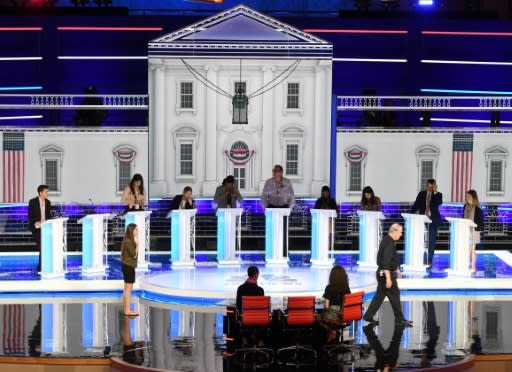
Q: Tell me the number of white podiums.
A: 10